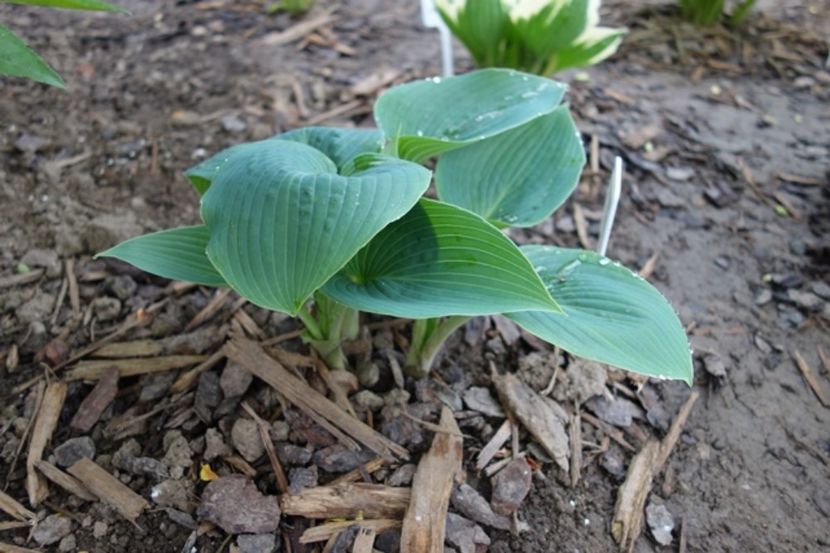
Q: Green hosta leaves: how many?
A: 7